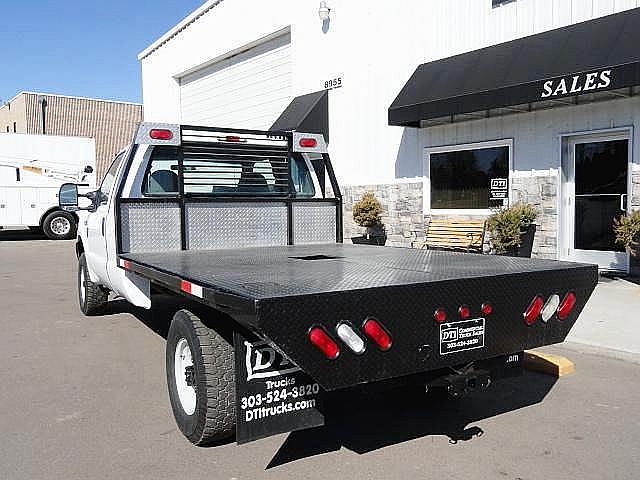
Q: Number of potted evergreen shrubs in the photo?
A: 3